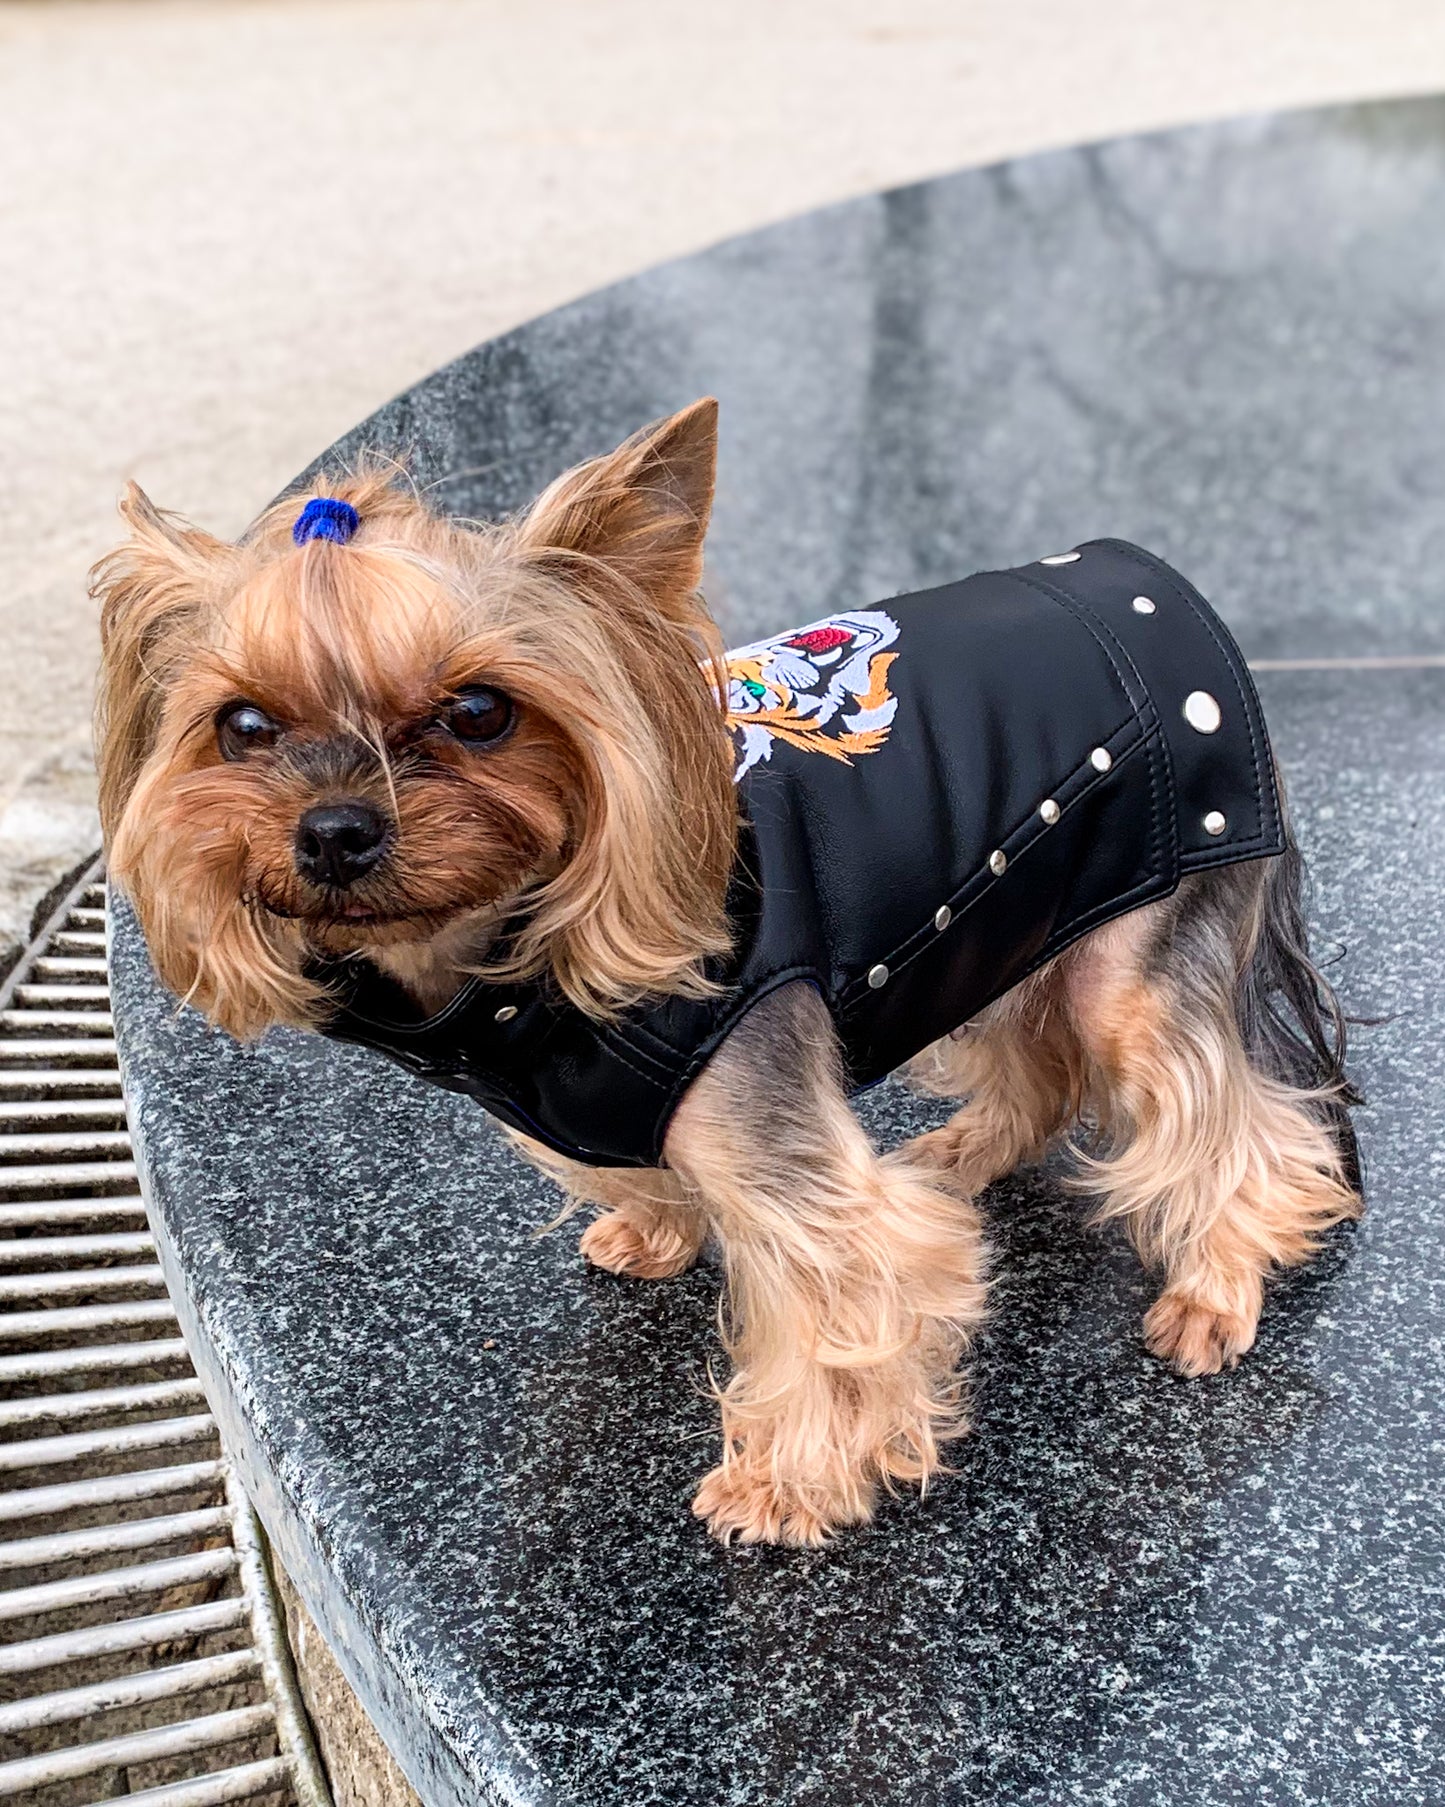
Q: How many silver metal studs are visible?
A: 10